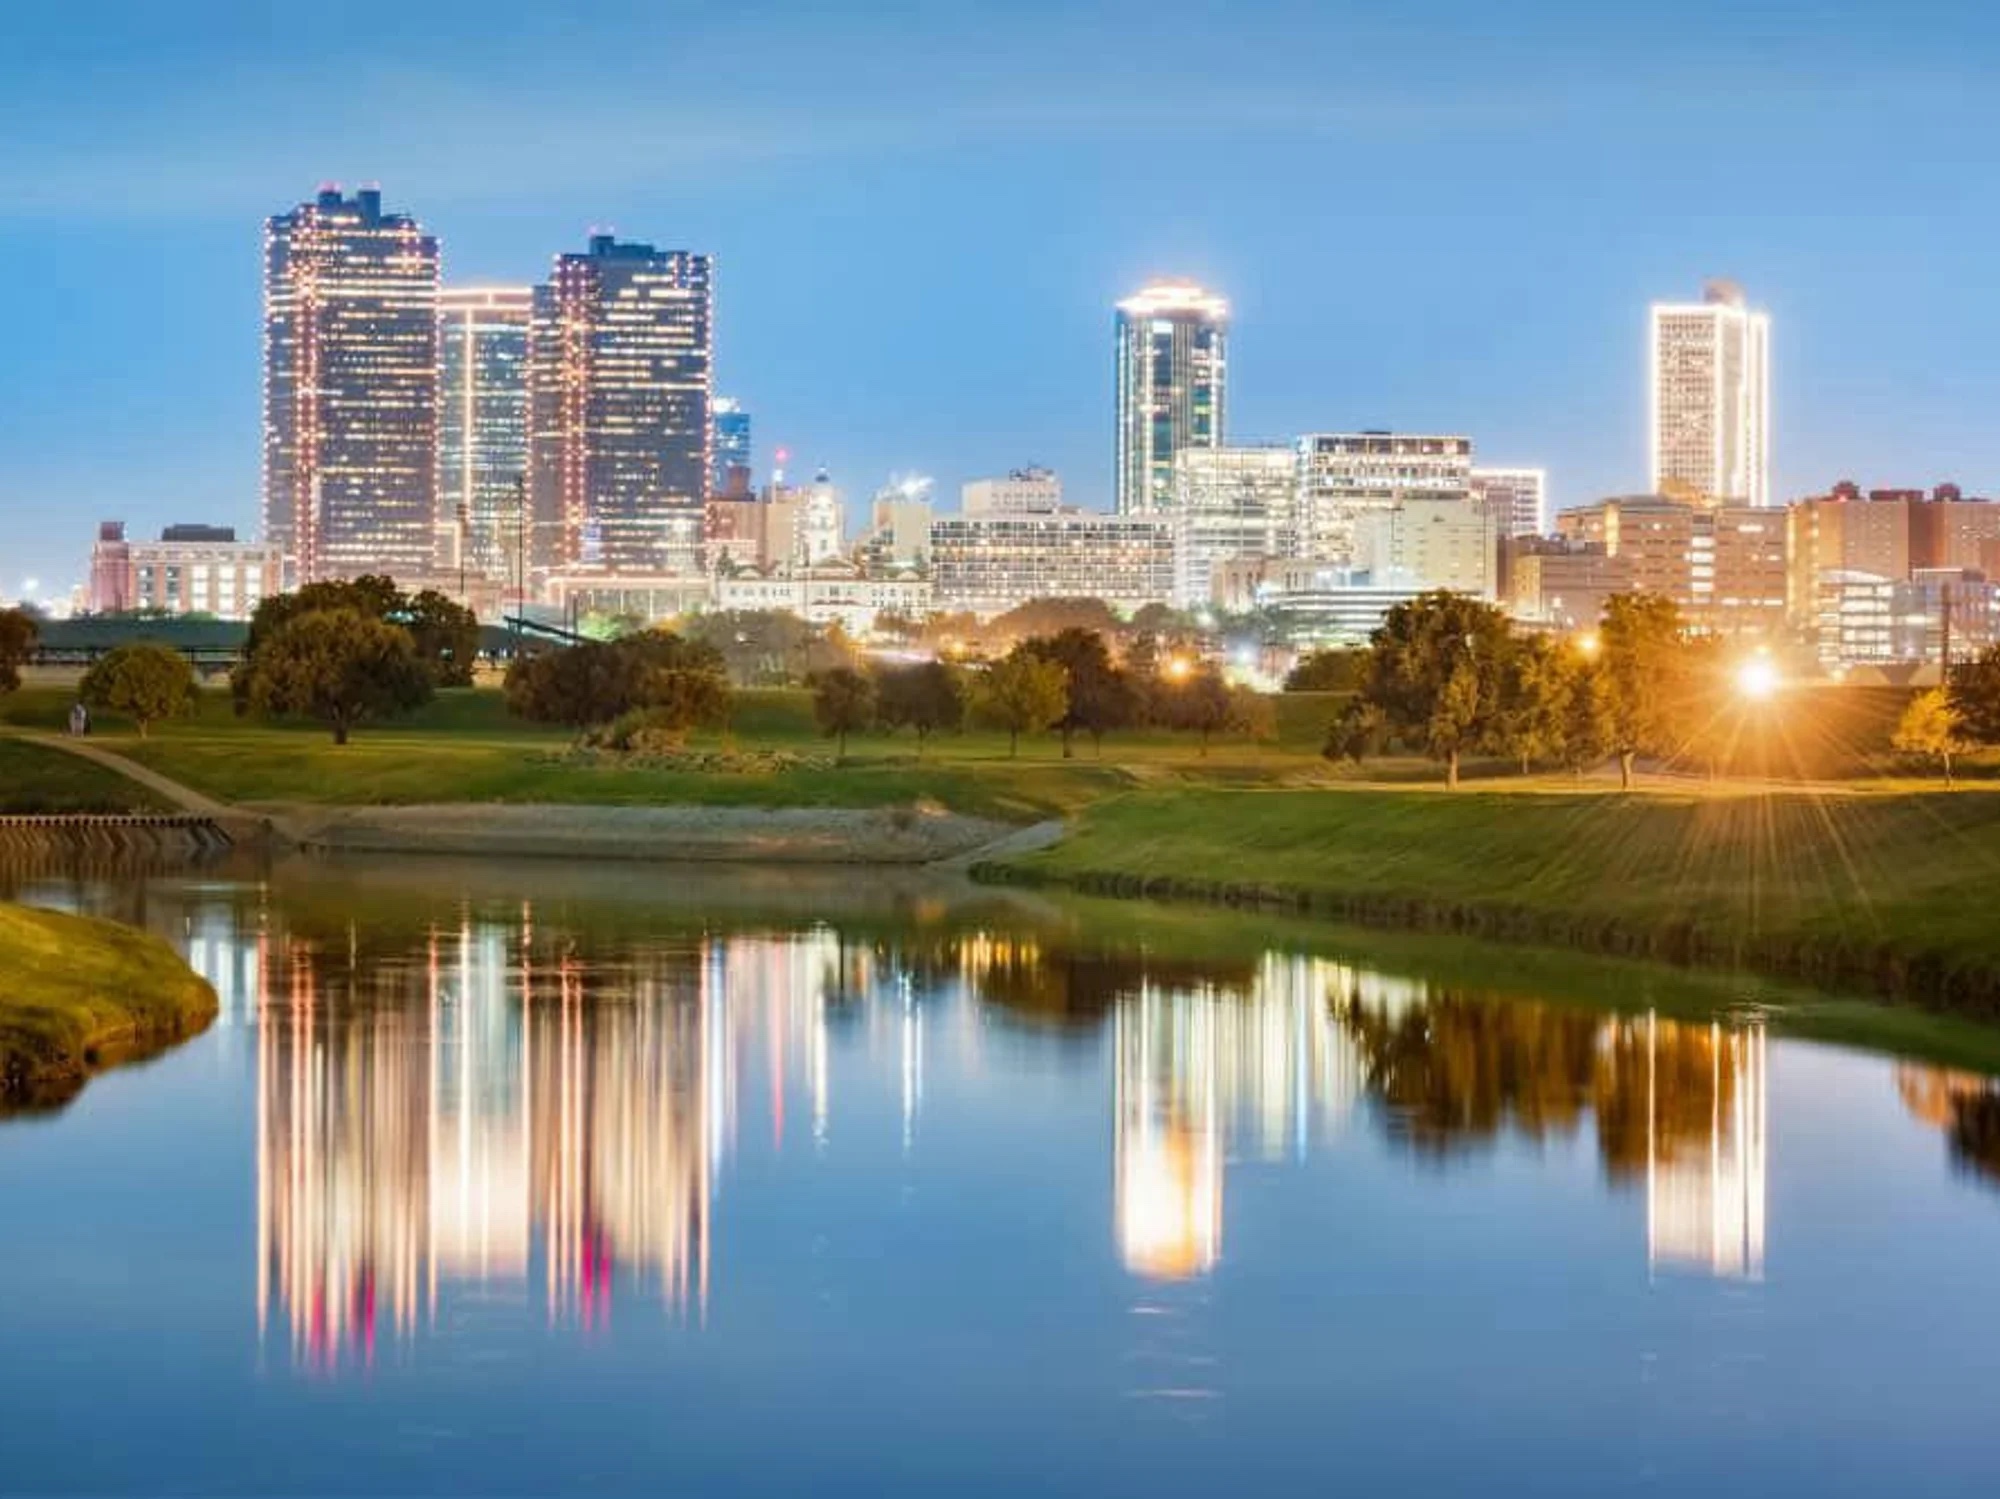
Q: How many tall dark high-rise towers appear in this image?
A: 2